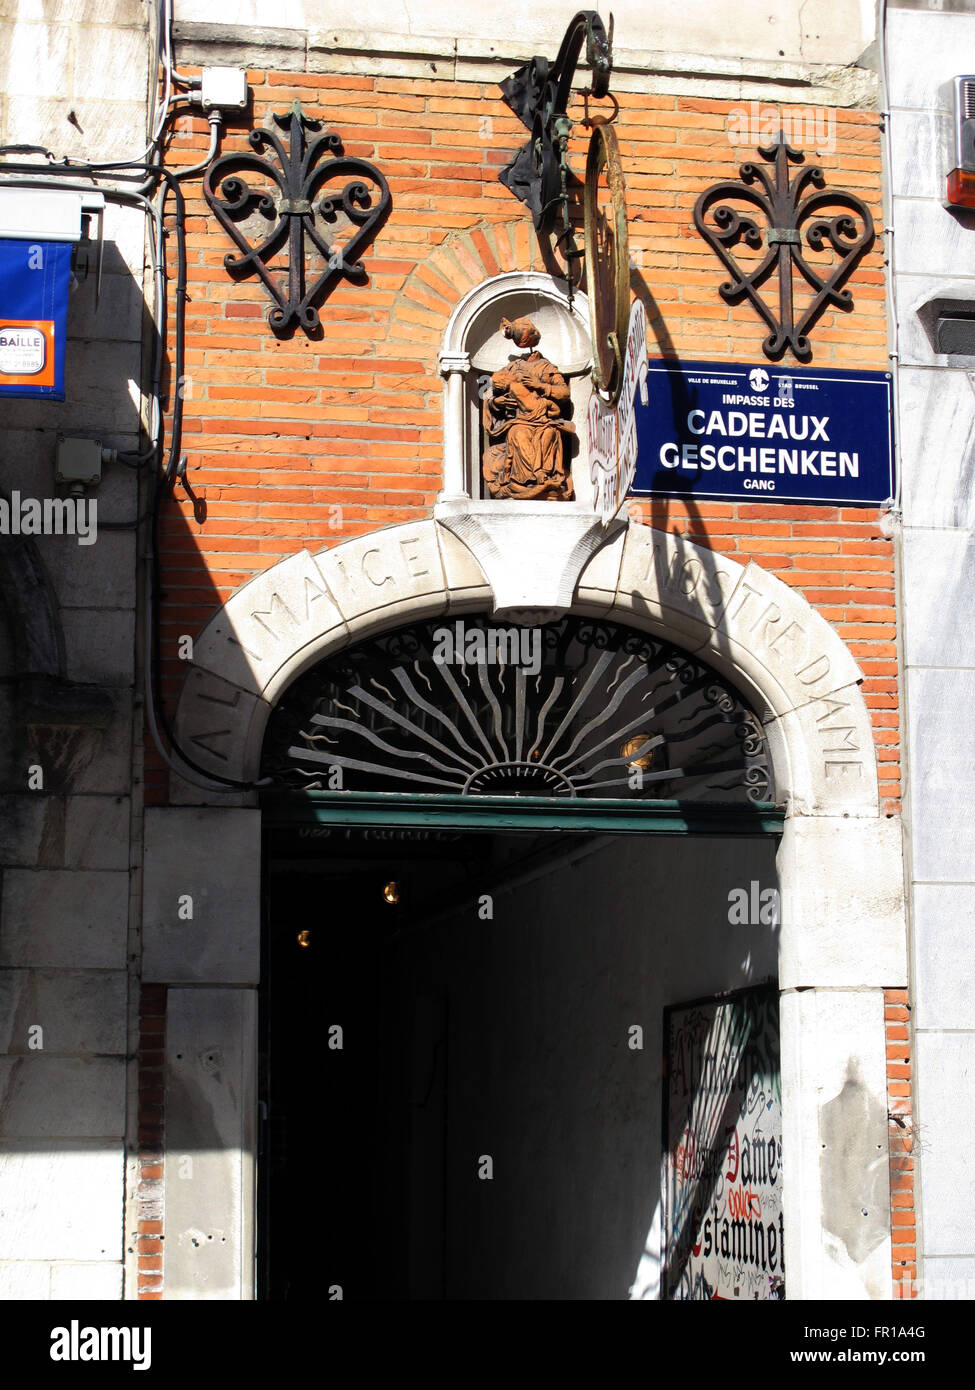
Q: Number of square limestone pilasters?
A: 2